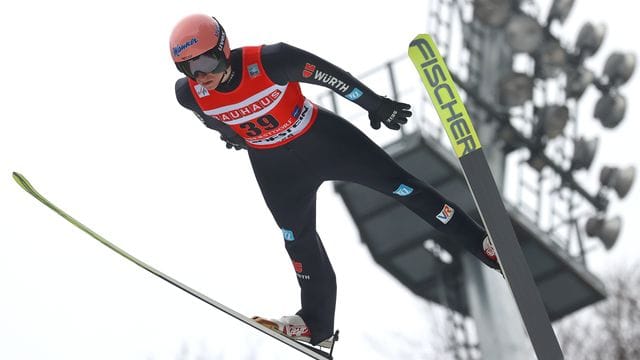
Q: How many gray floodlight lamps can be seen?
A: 13